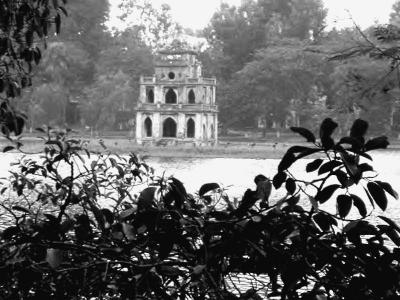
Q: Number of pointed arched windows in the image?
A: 6